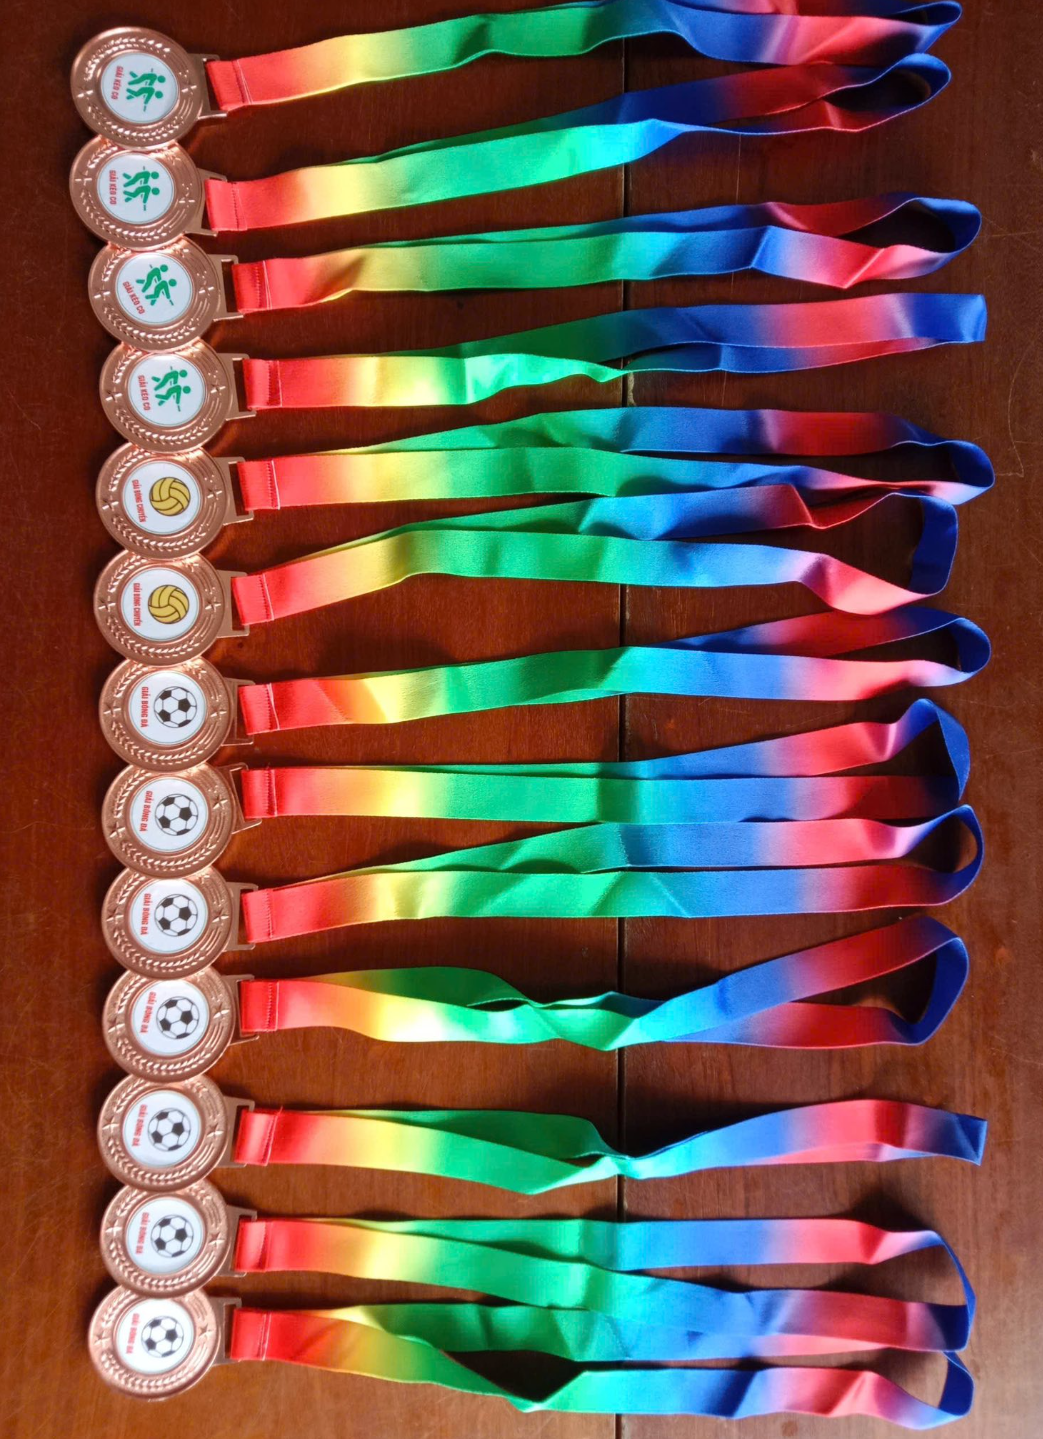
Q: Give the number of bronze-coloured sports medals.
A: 13